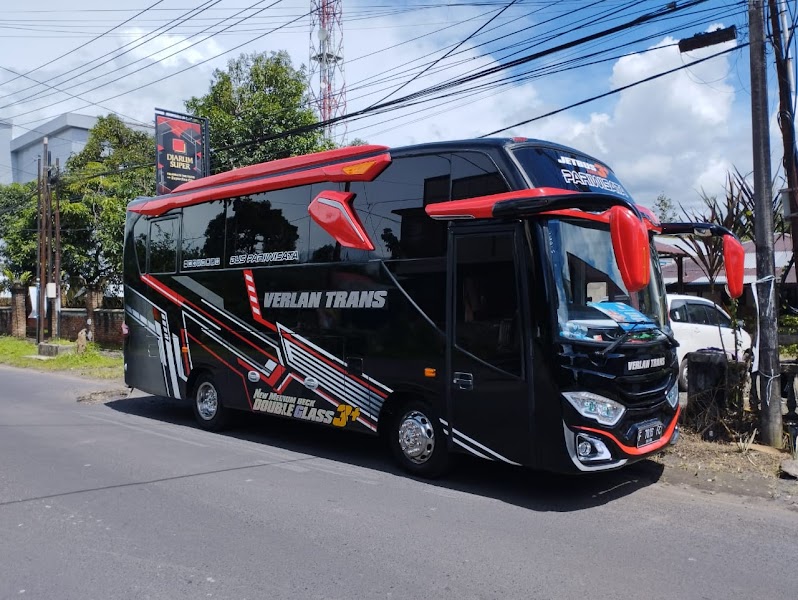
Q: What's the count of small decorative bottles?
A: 0